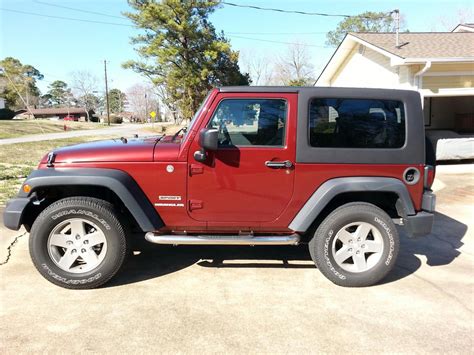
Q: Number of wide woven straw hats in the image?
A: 0